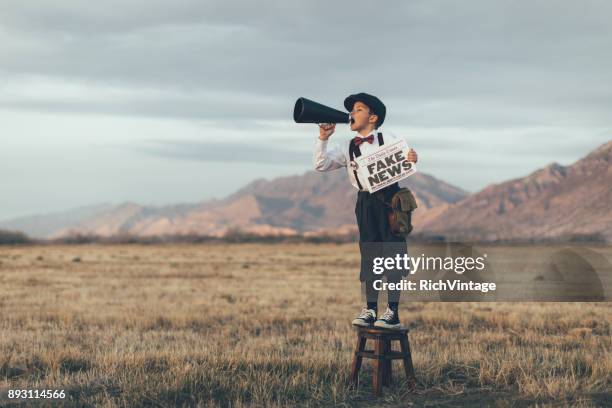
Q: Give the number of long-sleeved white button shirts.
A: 1